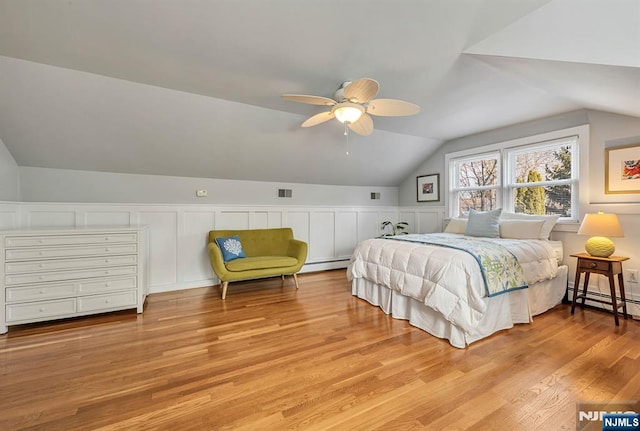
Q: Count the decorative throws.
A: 1